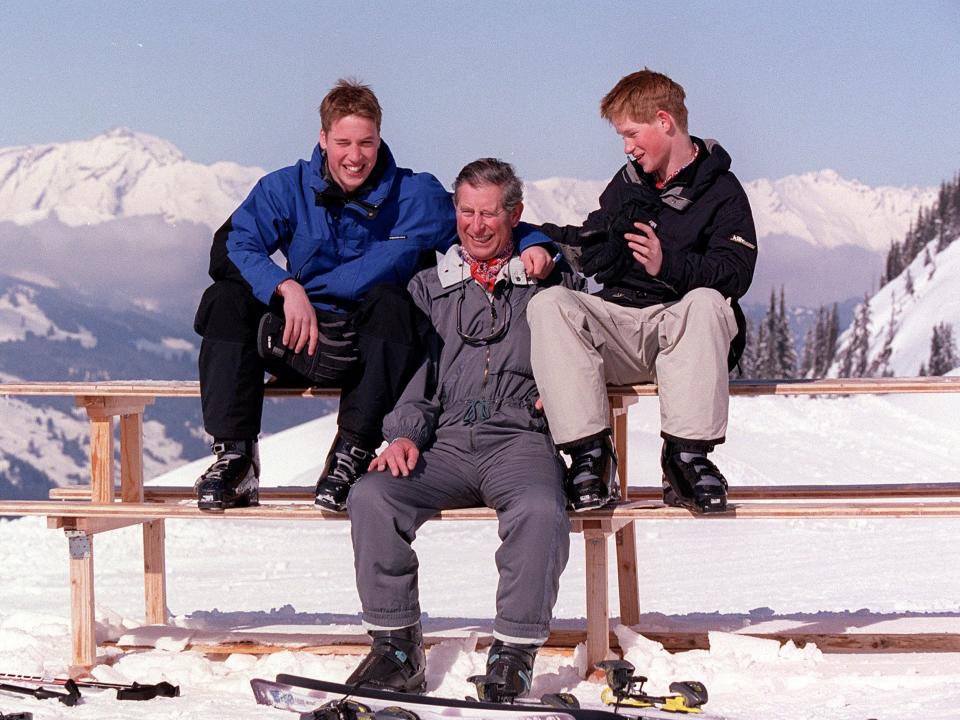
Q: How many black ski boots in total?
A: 6